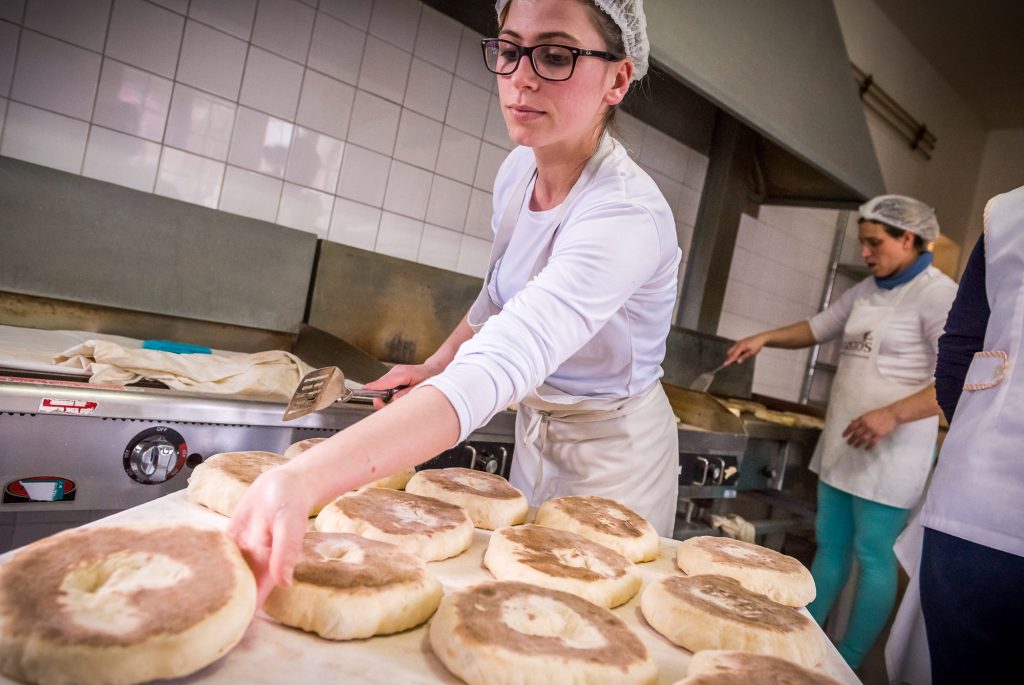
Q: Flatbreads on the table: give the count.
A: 12